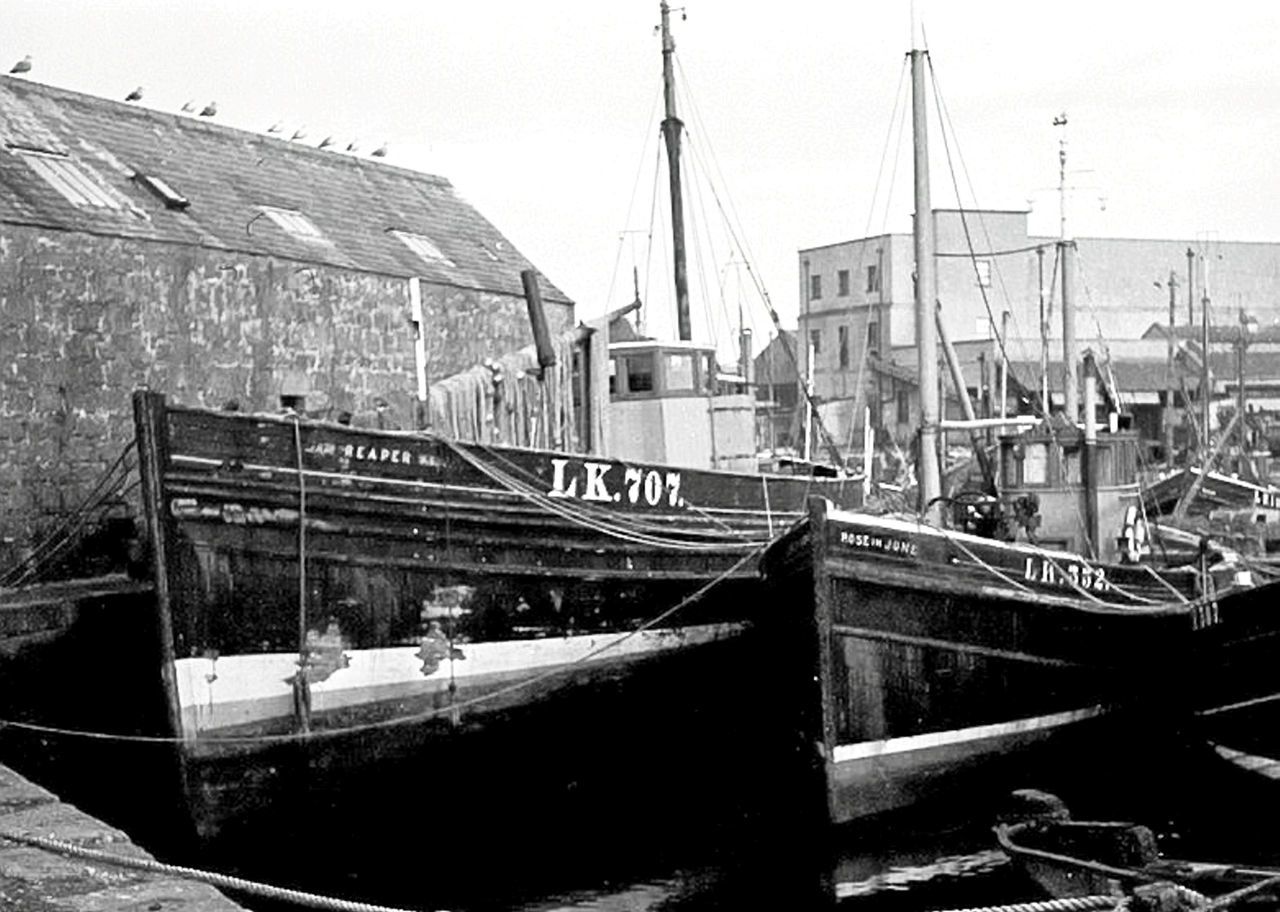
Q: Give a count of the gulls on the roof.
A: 9